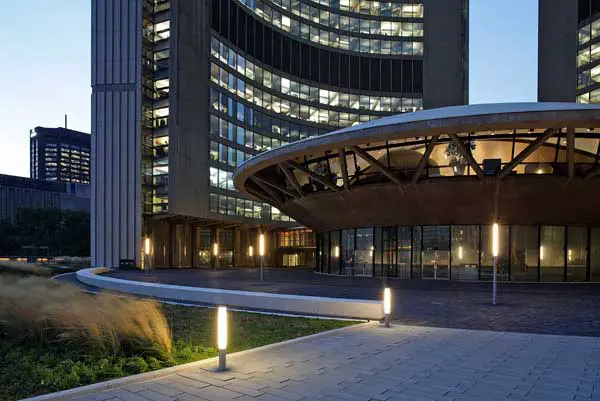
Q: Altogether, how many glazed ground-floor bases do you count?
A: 1